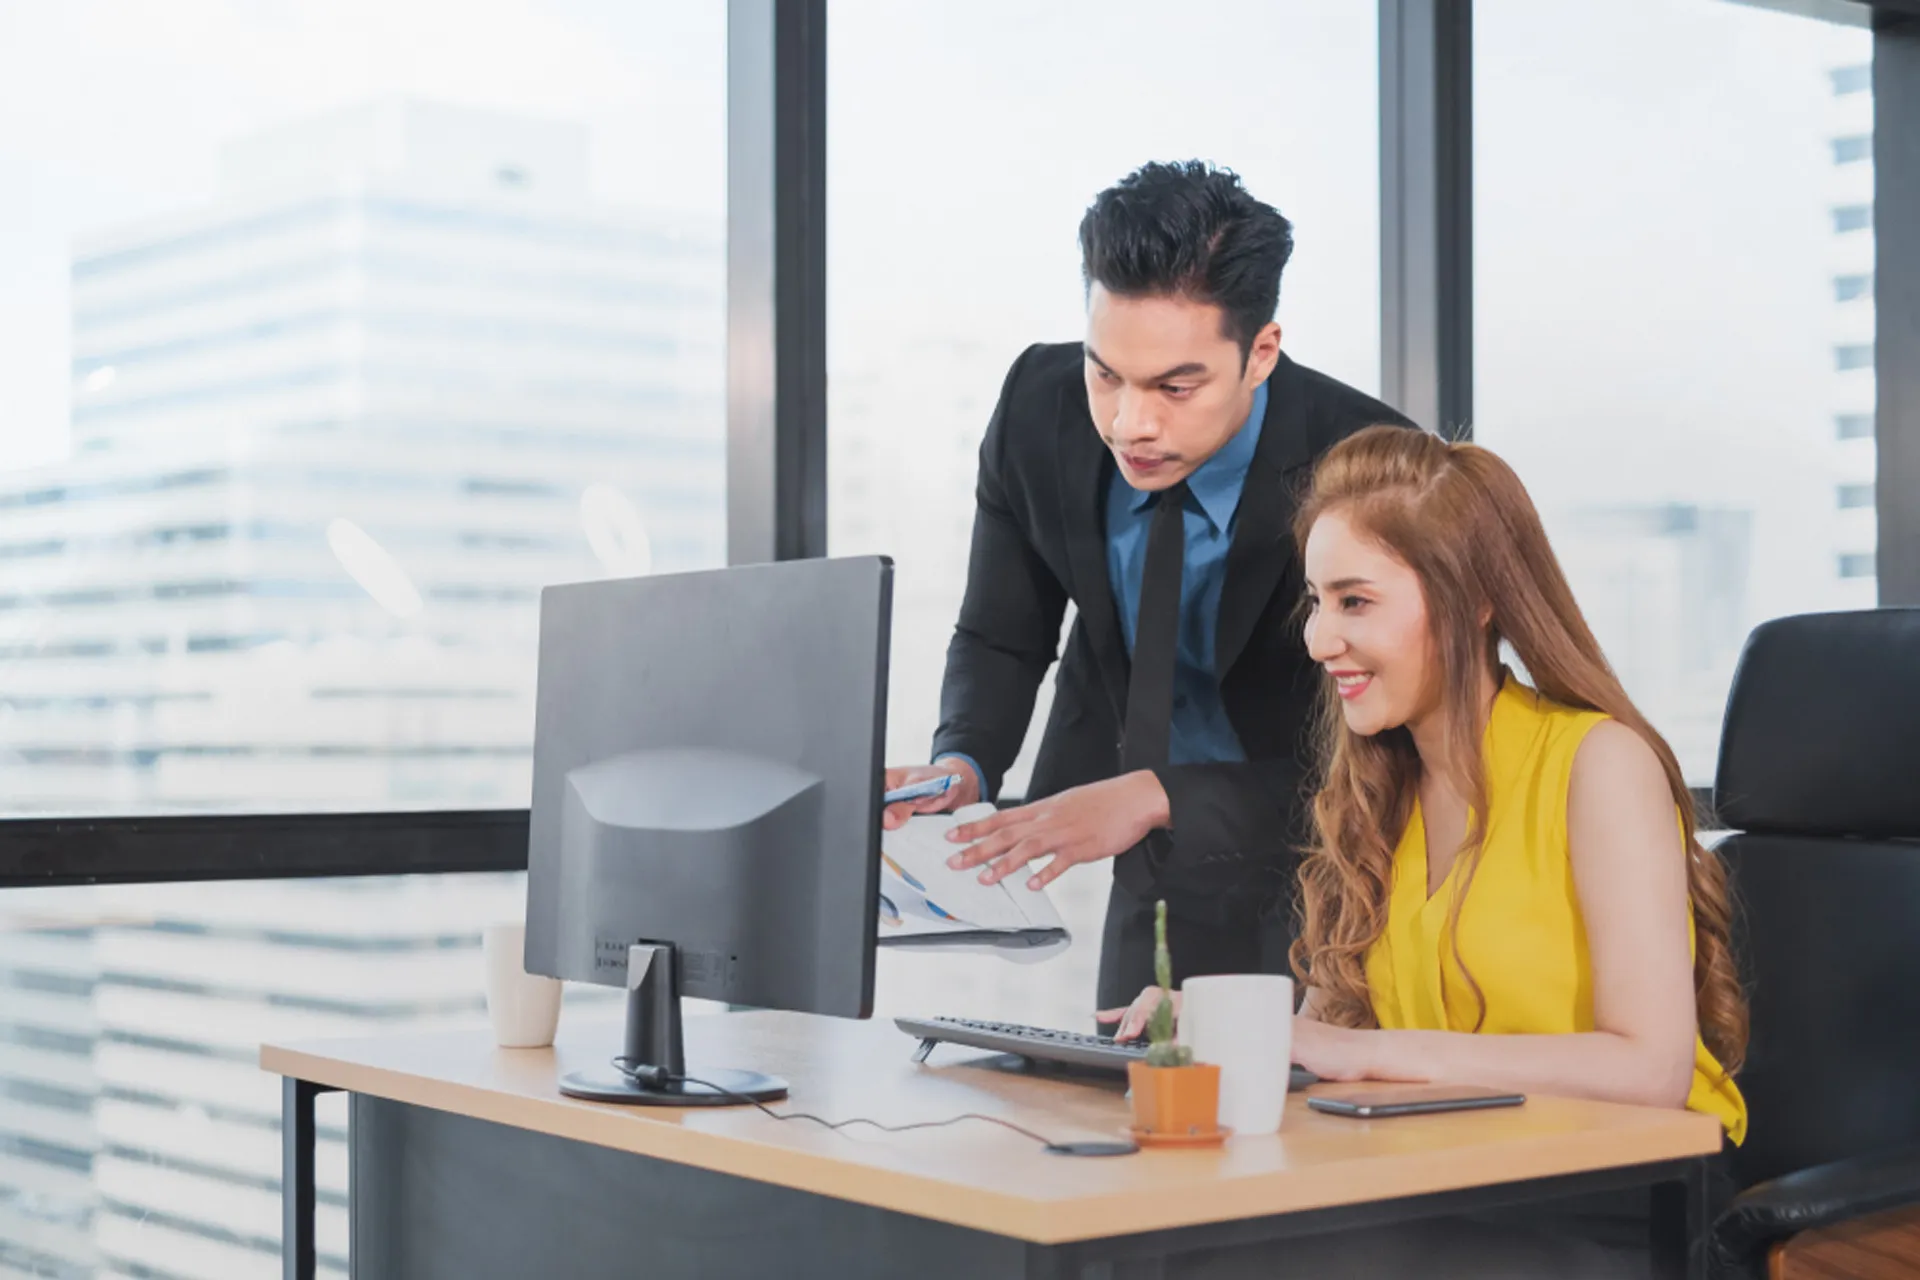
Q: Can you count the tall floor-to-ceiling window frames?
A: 3